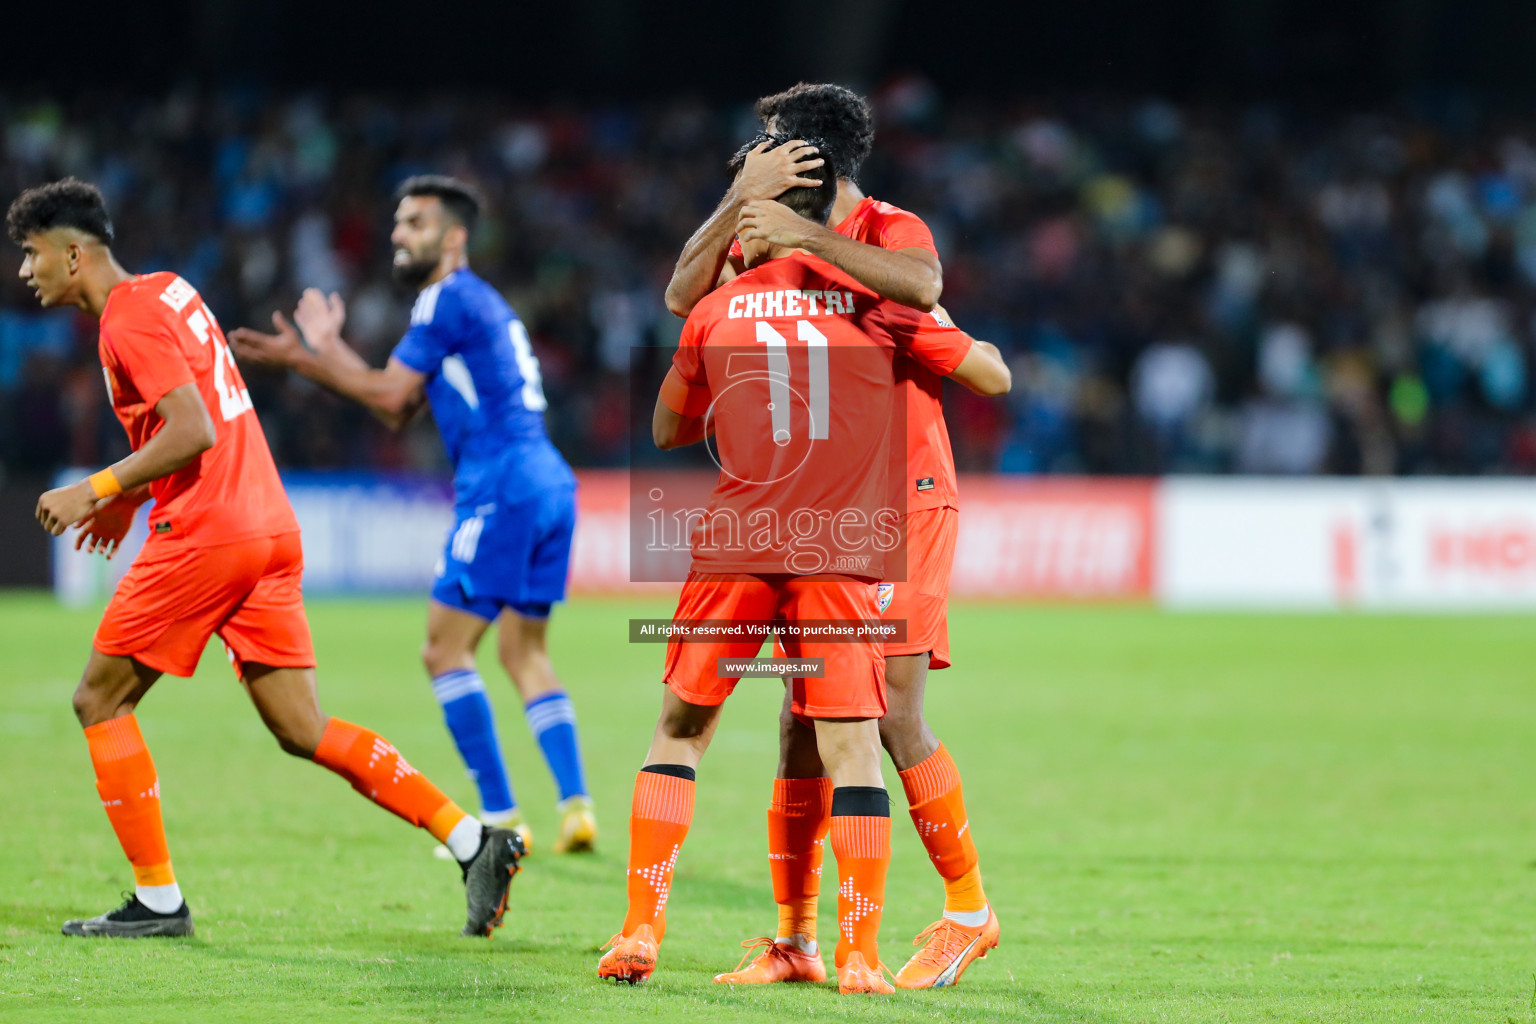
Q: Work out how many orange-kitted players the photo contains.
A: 3